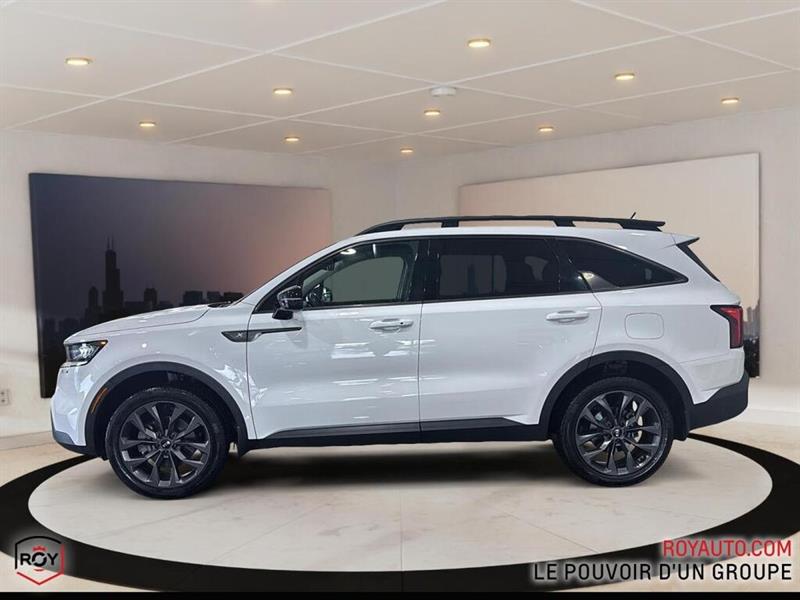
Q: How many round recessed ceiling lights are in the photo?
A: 10